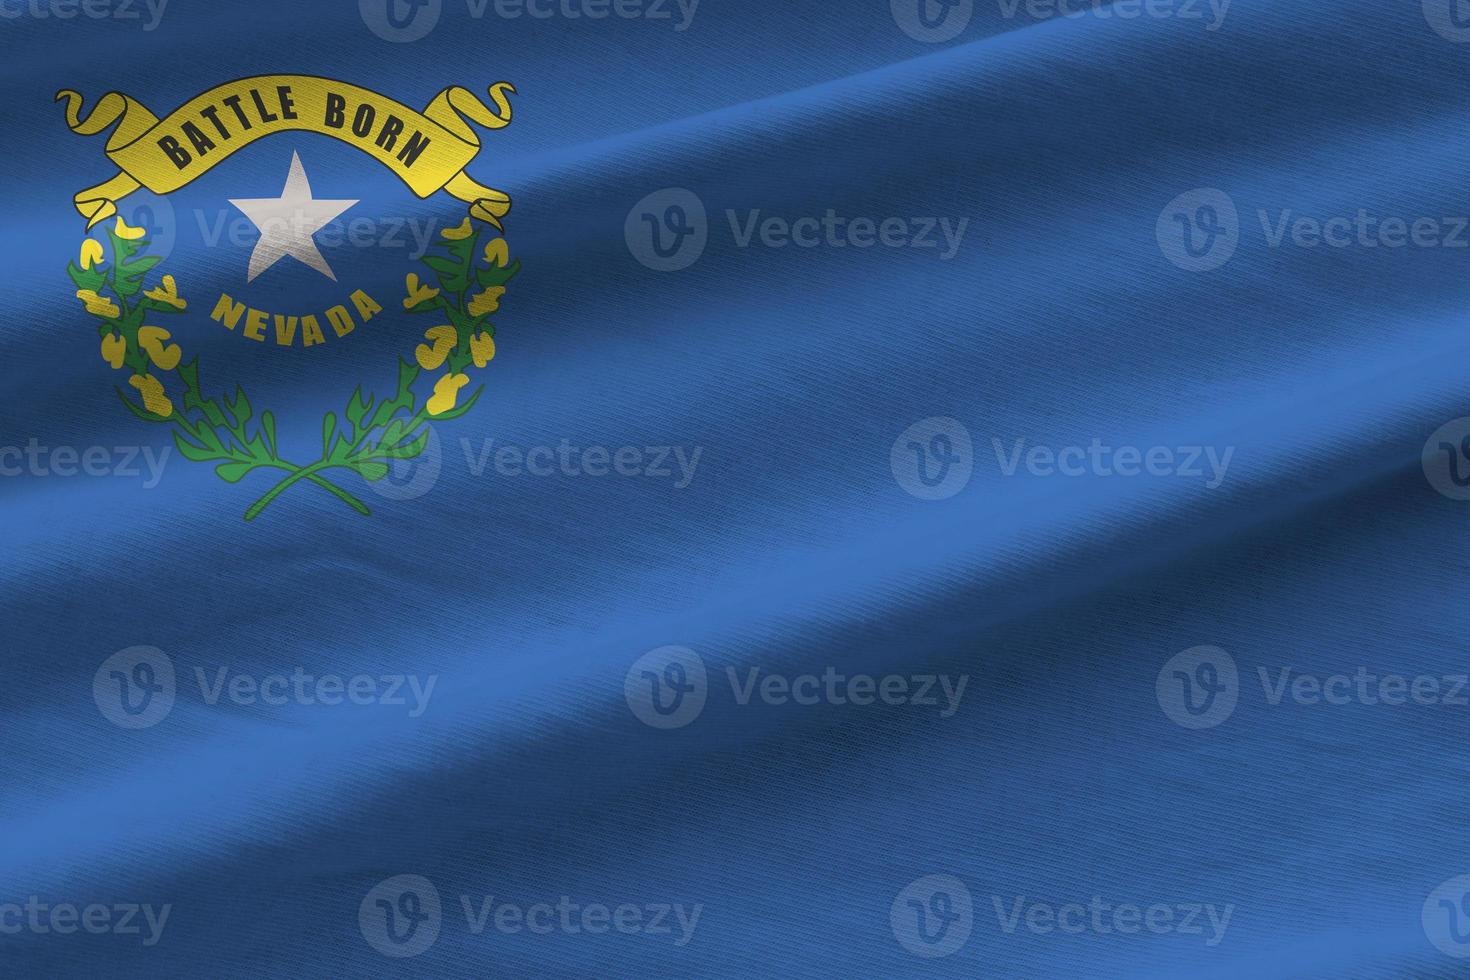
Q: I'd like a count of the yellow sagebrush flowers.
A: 14